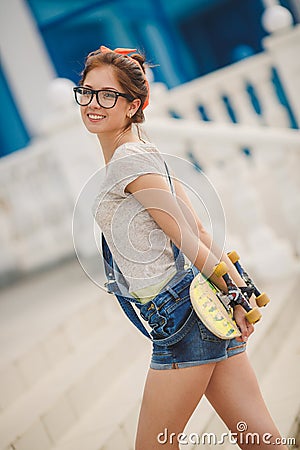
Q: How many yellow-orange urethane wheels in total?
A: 4